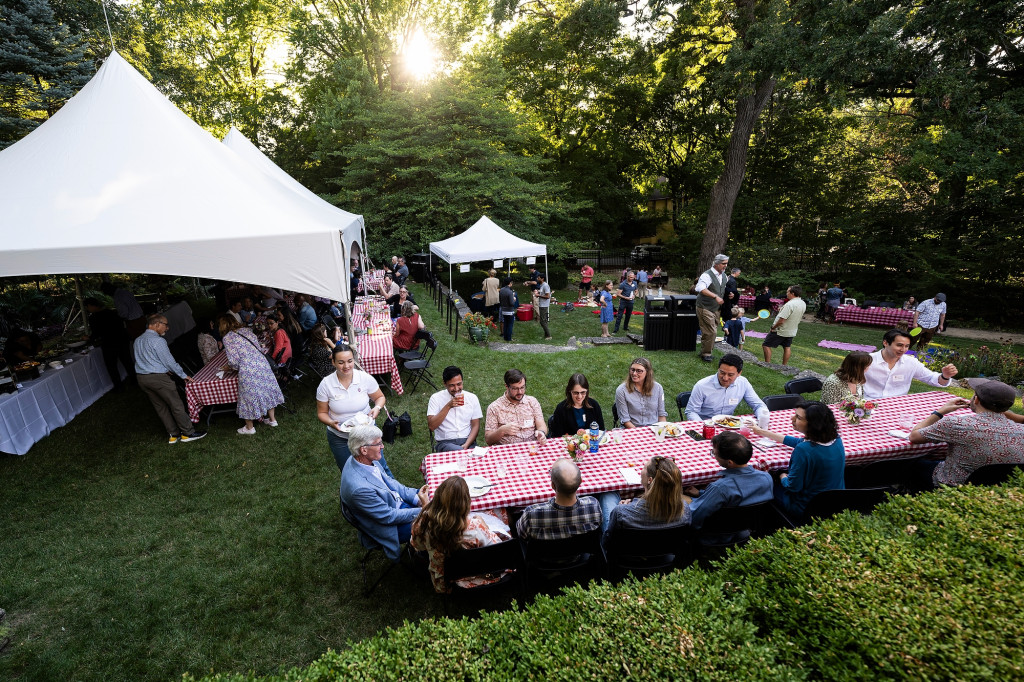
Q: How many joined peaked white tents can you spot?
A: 2